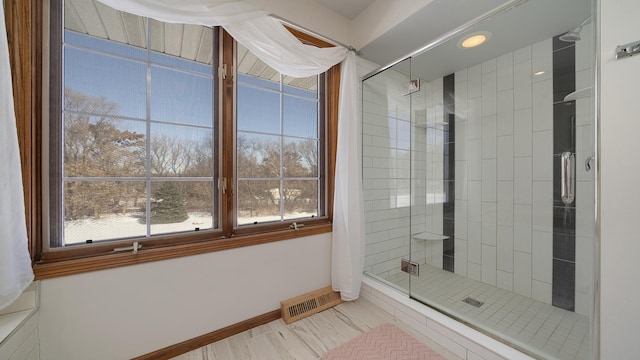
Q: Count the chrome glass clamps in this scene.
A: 2